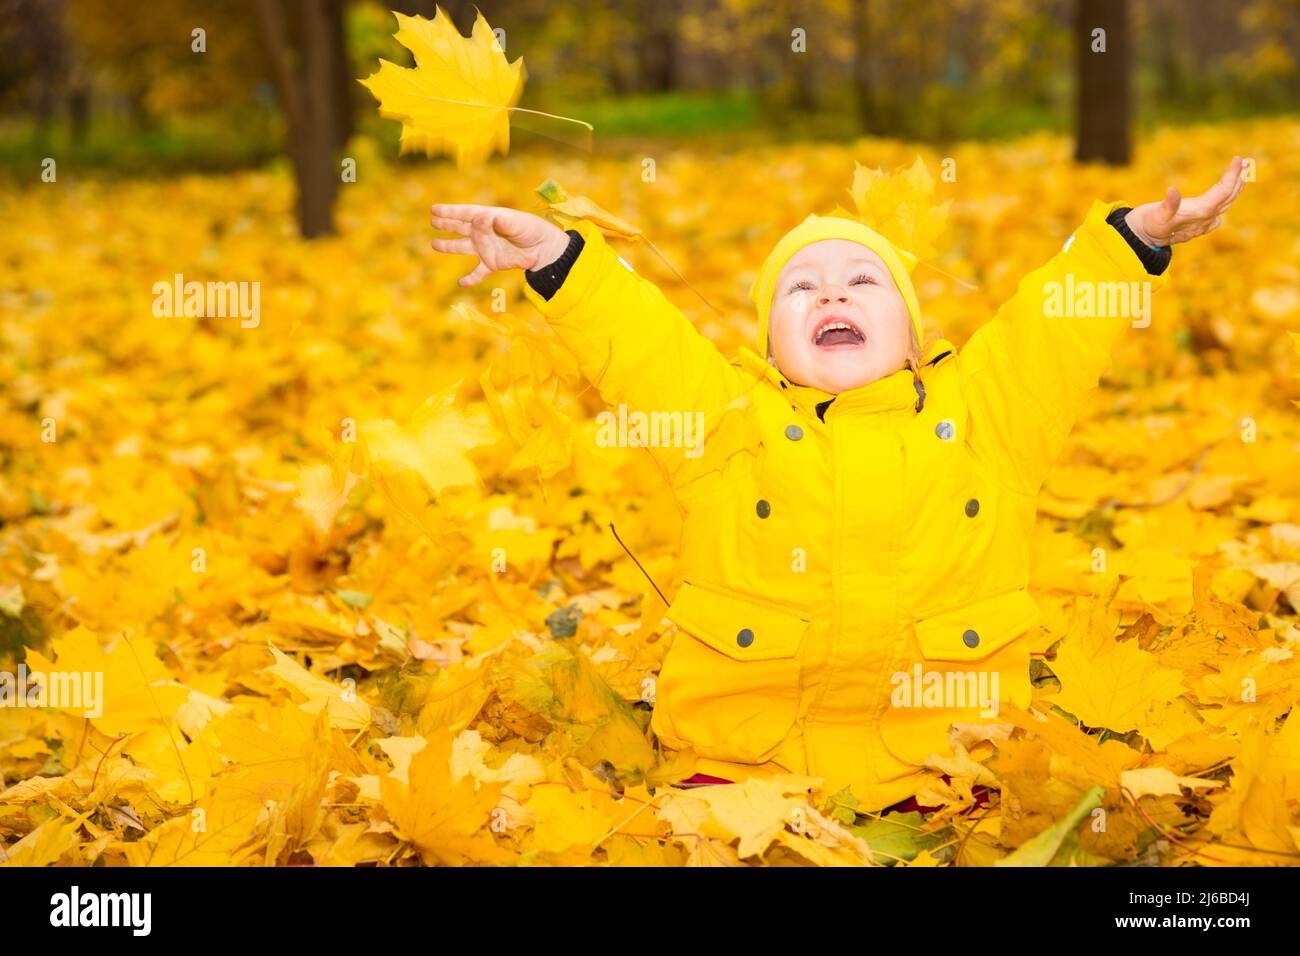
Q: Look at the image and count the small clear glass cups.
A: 0